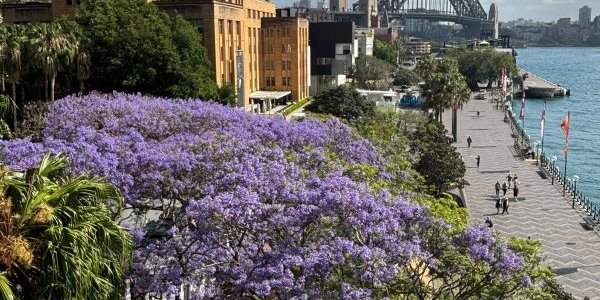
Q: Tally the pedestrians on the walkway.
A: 11